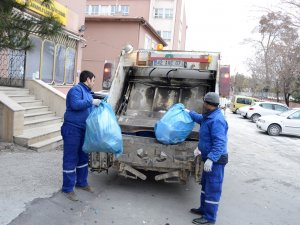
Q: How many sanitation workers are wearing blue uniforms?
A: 2